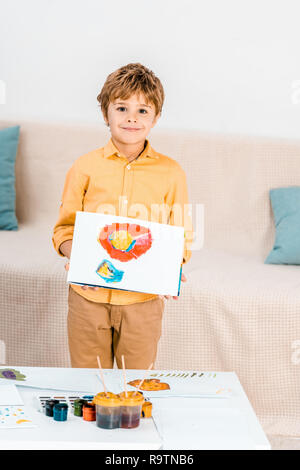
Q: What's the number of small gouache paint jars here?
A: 5